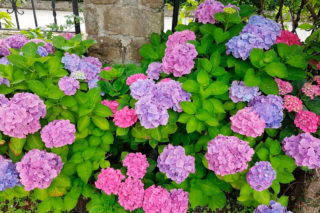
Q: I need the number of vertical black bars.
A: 5